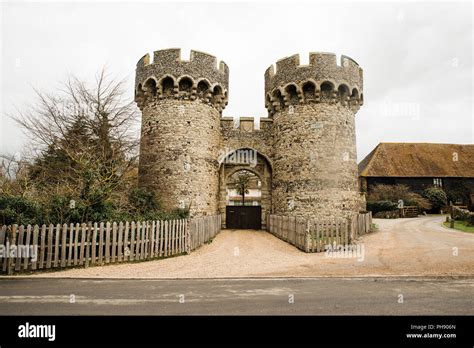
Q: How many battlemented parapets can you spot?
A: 3